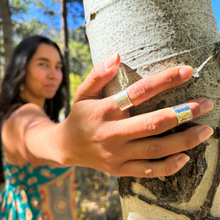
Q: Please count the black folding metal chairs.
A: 0